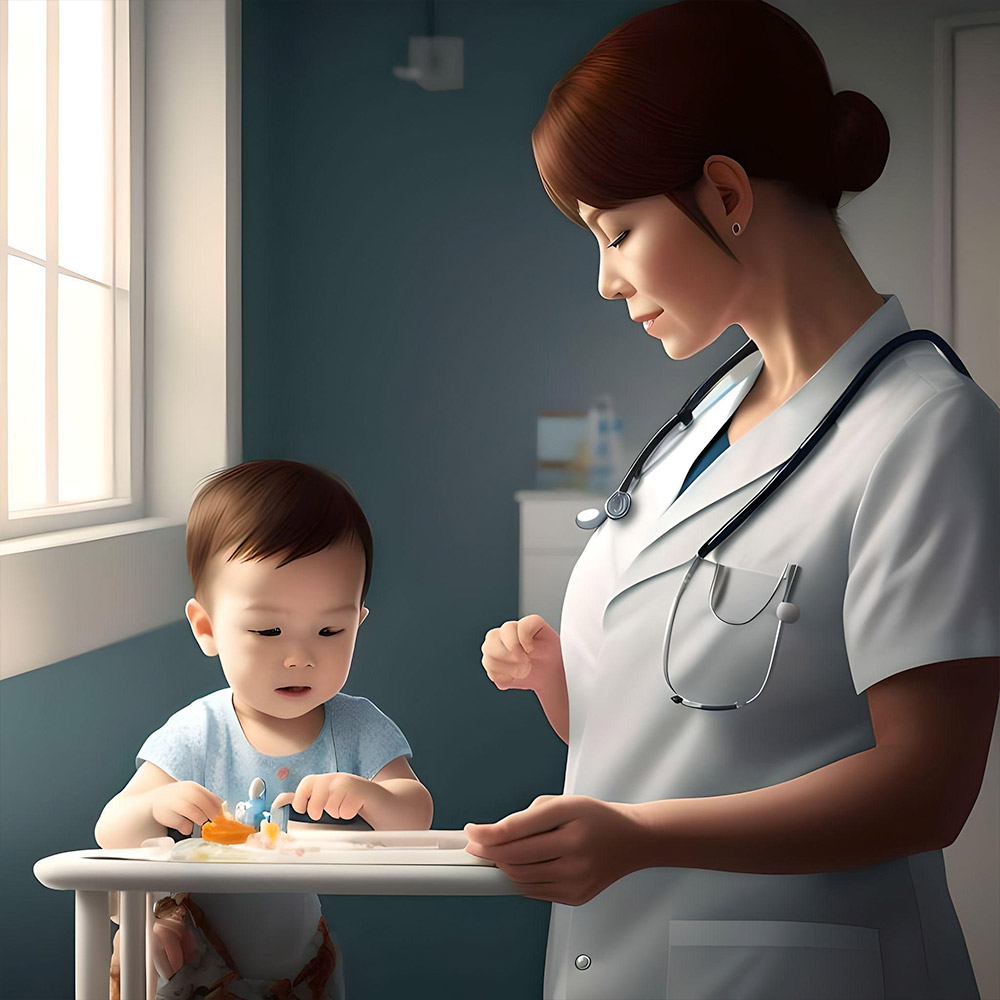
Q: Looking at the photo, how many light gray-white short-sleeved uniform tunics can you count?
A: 1